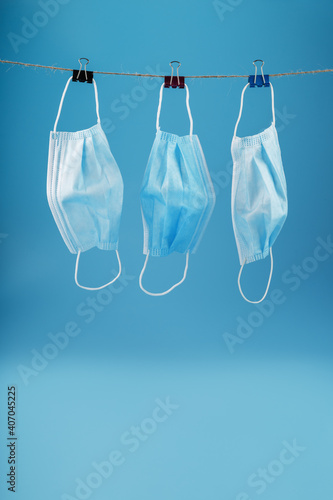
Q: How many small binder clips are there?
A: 3